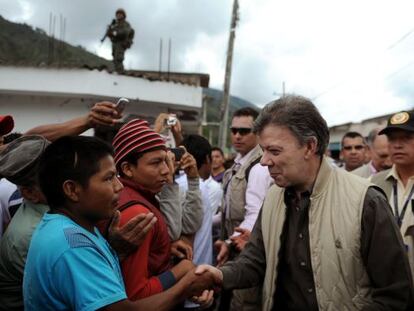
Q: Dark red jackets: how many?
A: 1